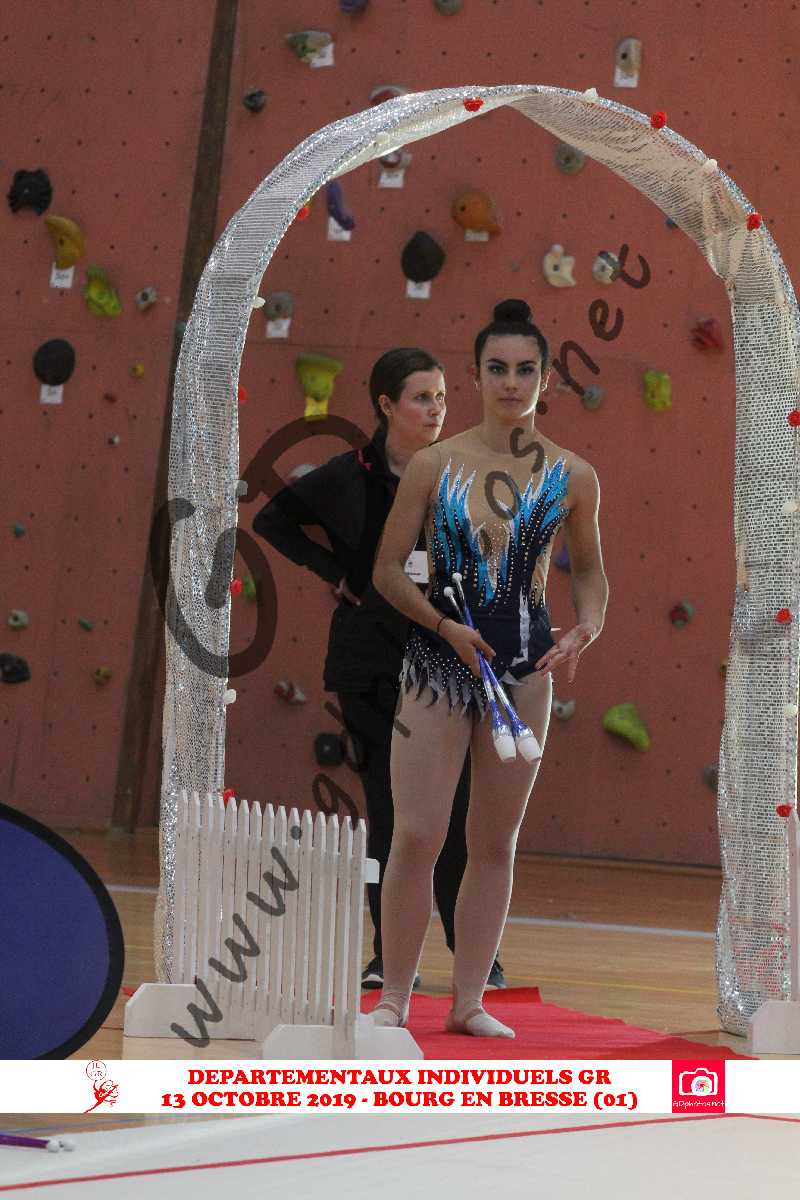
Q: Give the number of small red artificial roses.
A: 10